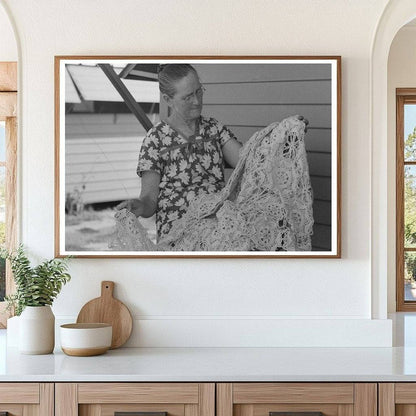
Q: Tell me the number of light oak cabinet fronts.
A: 4